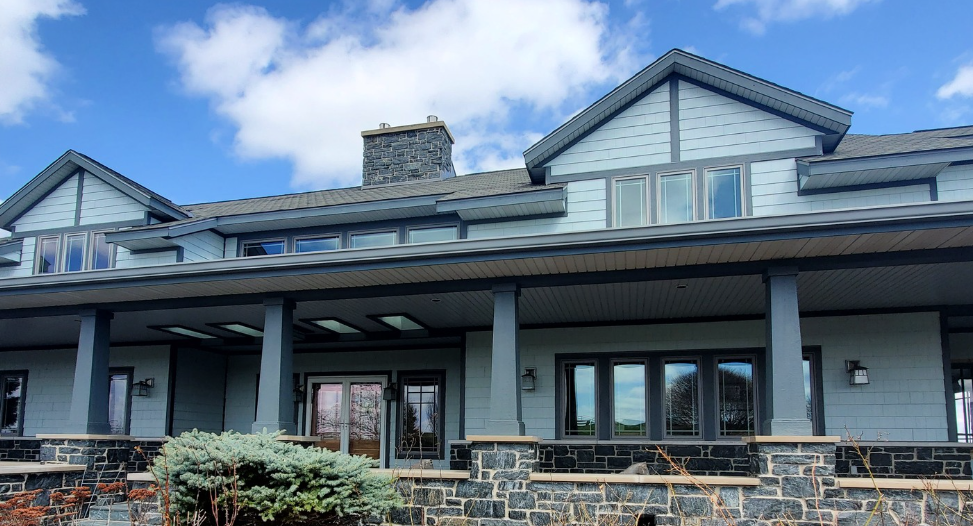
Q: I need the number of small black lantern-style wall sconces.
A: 5